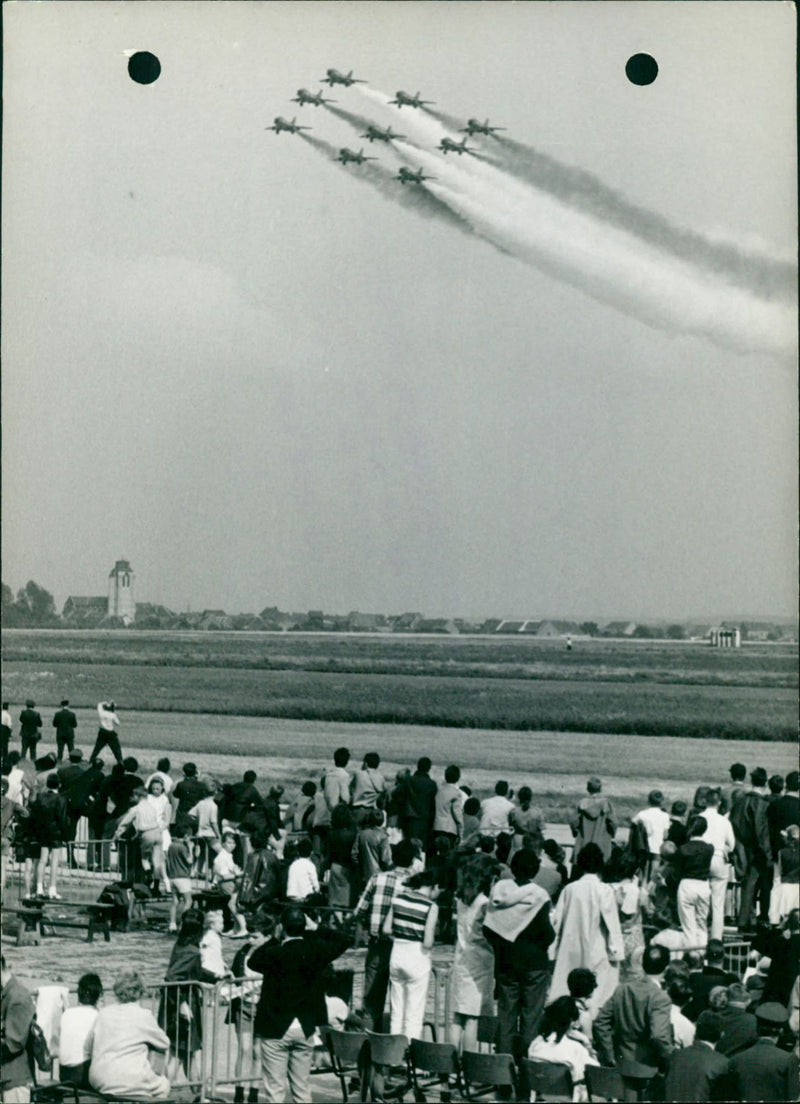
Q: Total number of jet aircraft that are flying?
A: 9